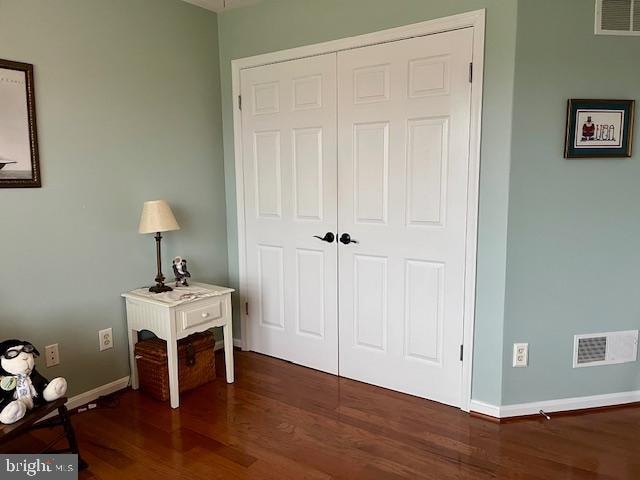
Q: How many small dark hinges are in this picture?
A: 4